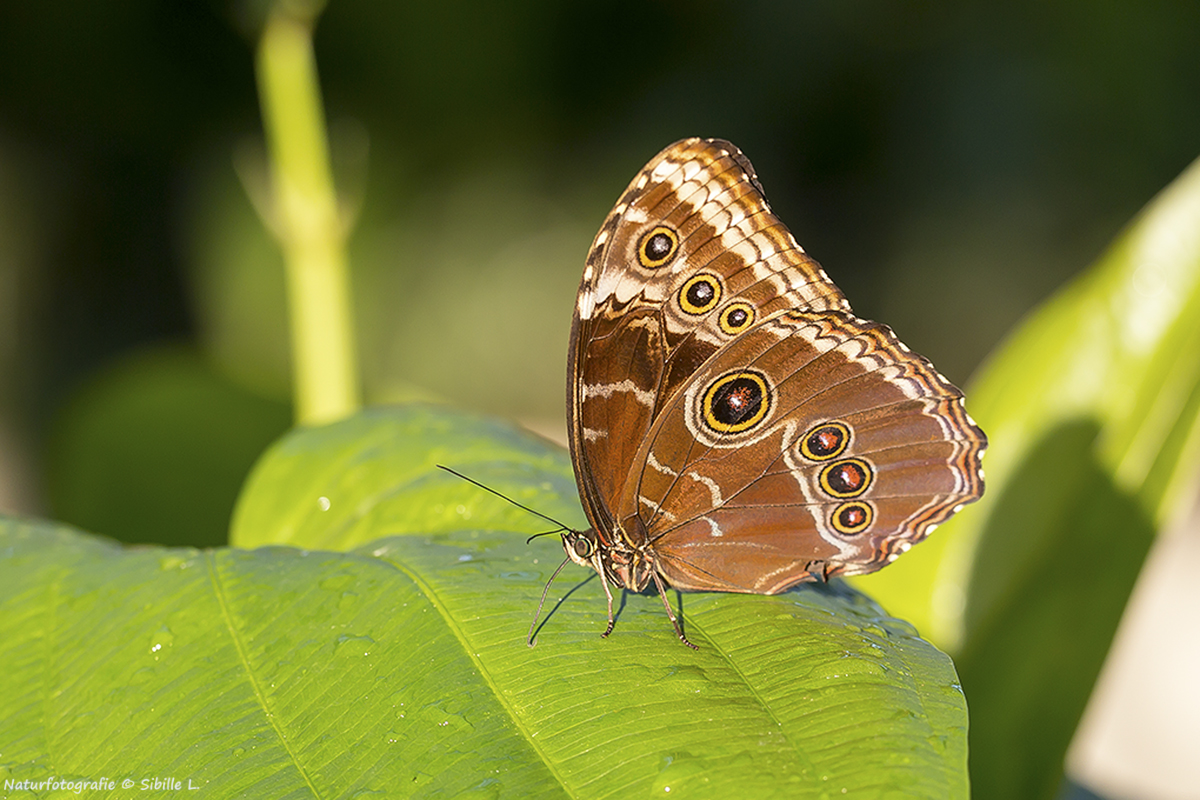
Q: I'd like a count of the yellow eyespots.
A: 7